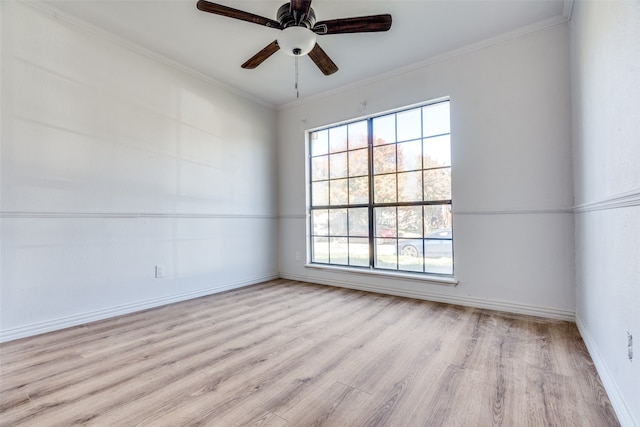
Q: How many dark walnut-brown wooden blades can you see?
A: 5